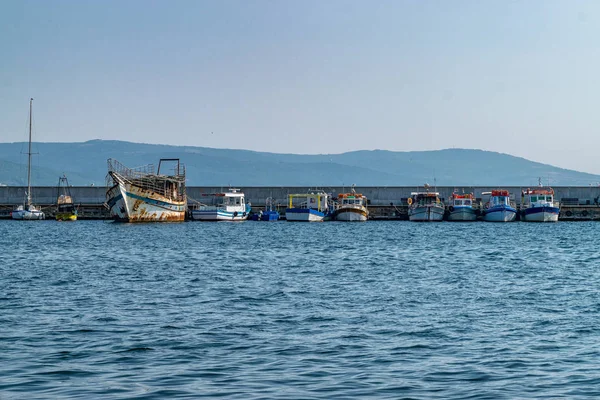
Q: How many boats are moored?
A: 11